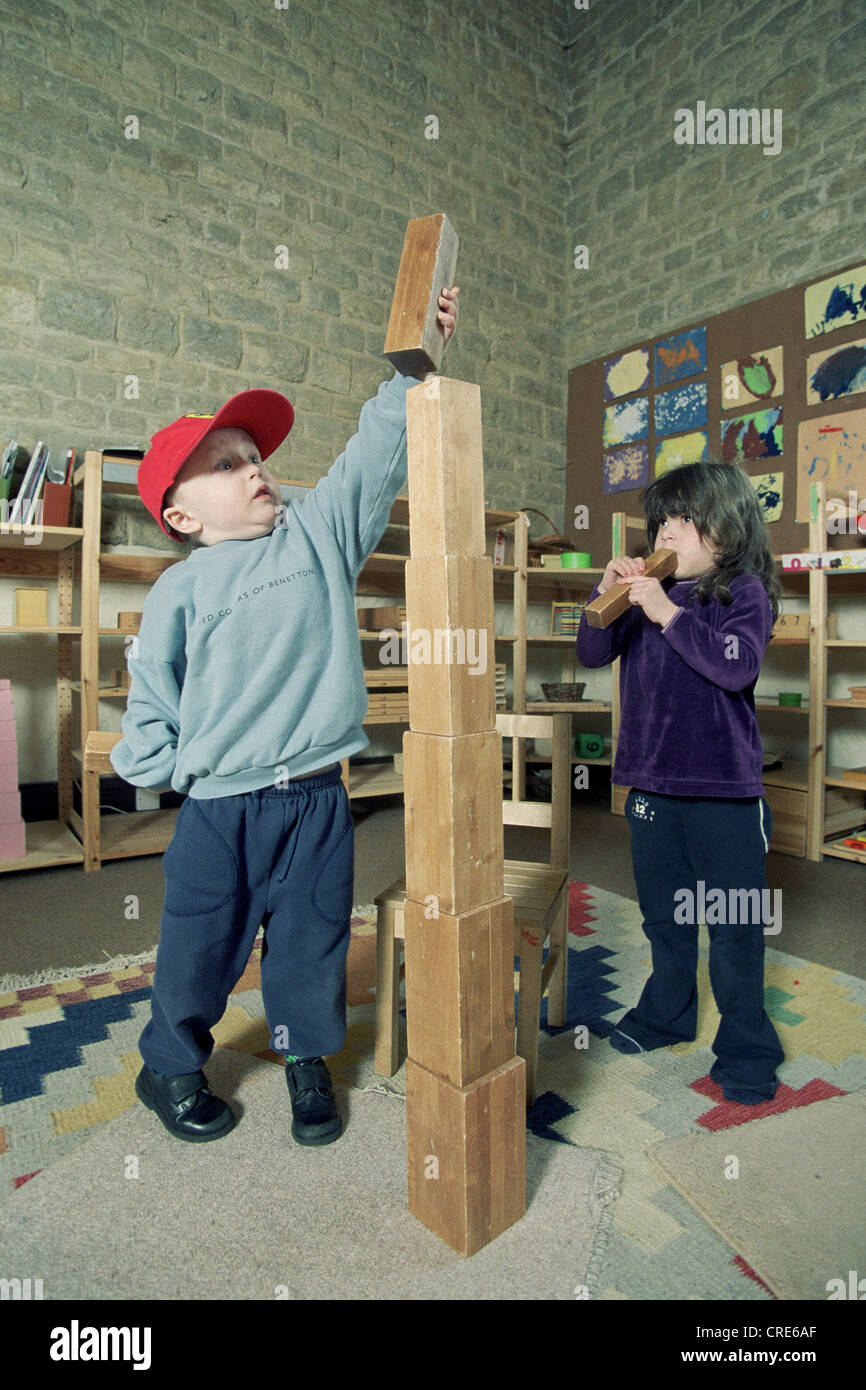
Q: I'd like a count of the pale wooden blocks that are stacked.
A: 5